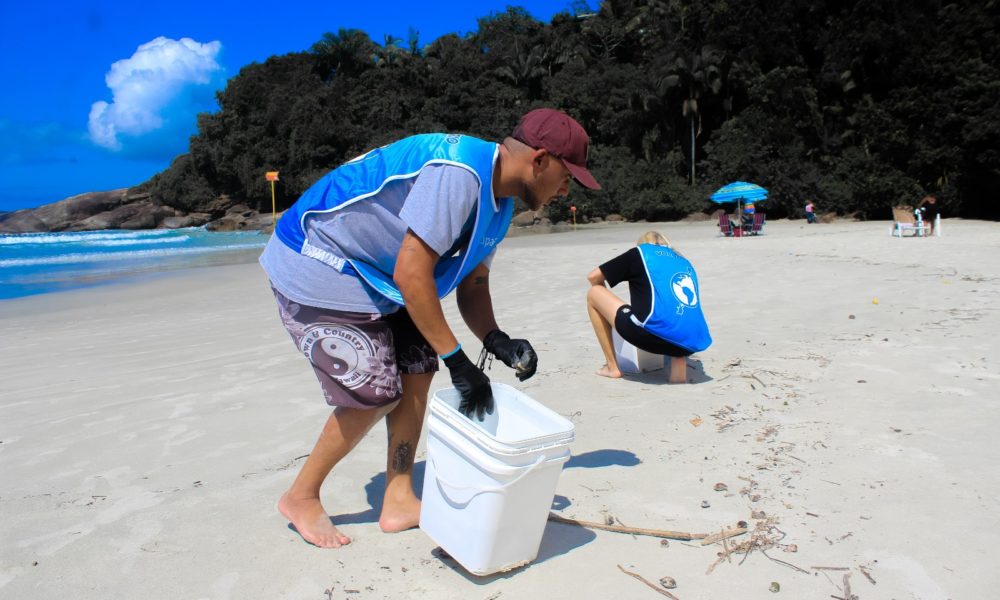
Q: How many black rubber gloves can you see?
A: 2